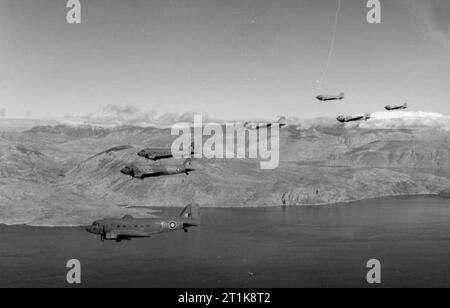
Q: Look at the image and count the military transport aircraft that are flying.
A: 7